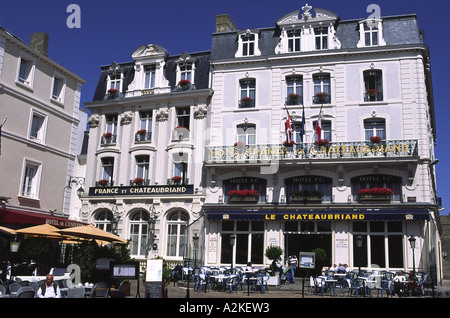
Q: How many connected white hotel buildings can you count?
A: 2